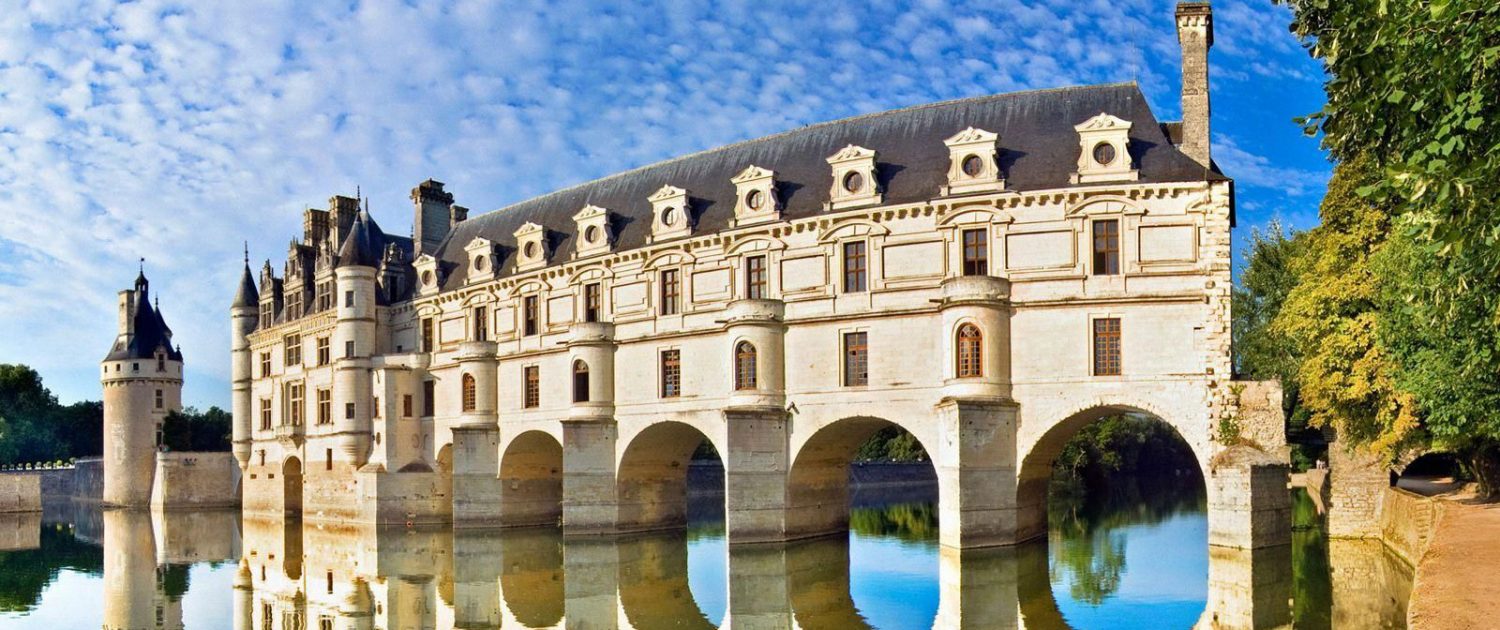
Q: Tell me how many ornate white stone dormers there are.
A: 9